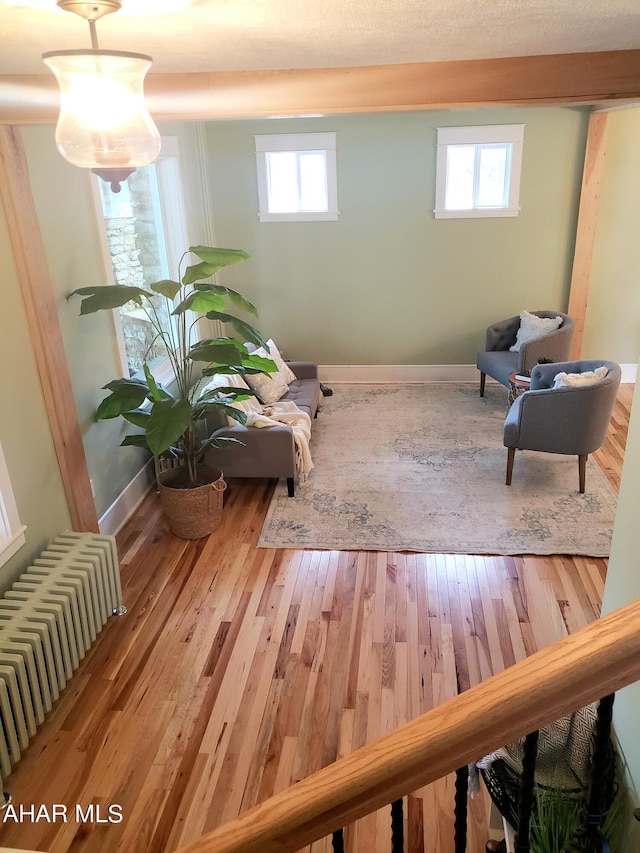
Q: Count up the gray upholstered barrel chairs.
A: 2